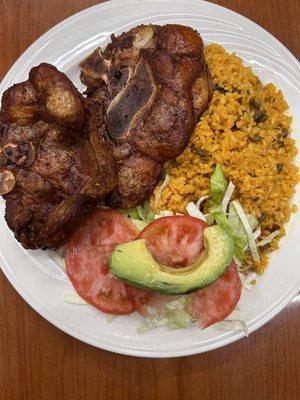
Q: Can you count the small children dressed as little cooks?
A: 0